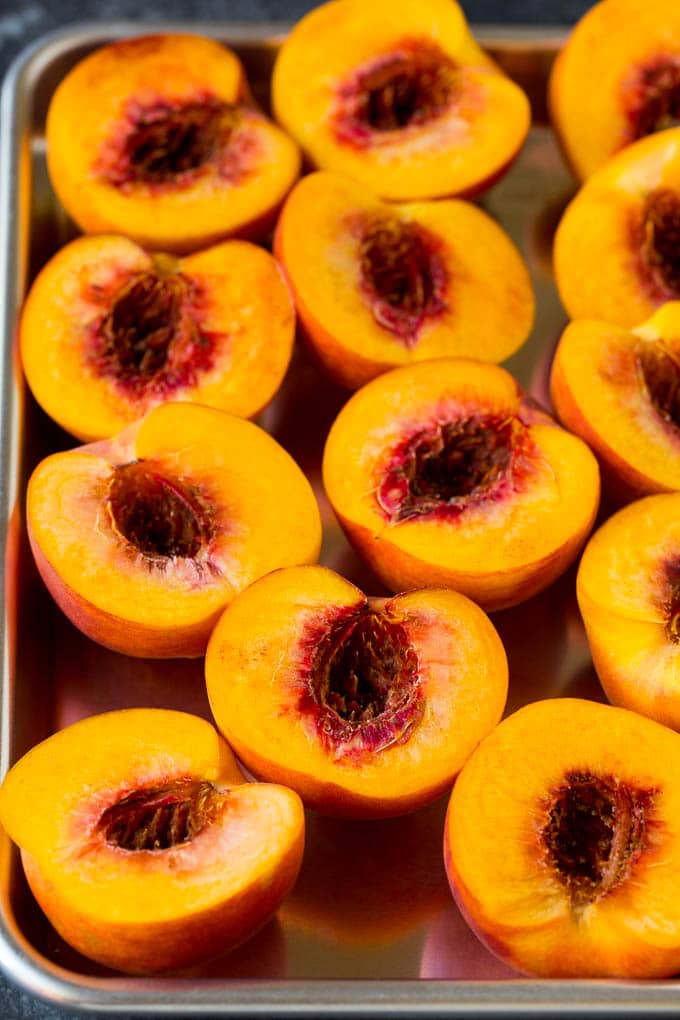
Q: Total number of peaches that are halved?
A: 13